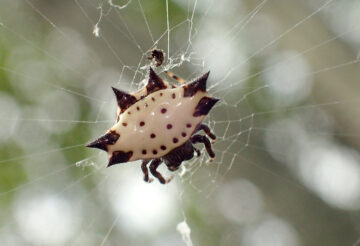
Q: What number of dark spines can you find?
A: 6